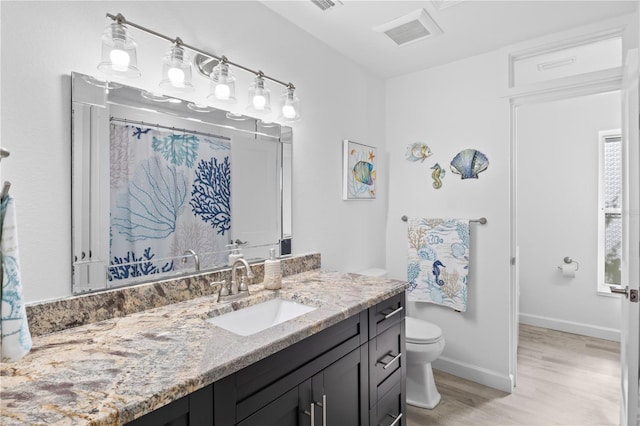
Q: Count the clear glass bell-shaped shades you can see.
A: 5